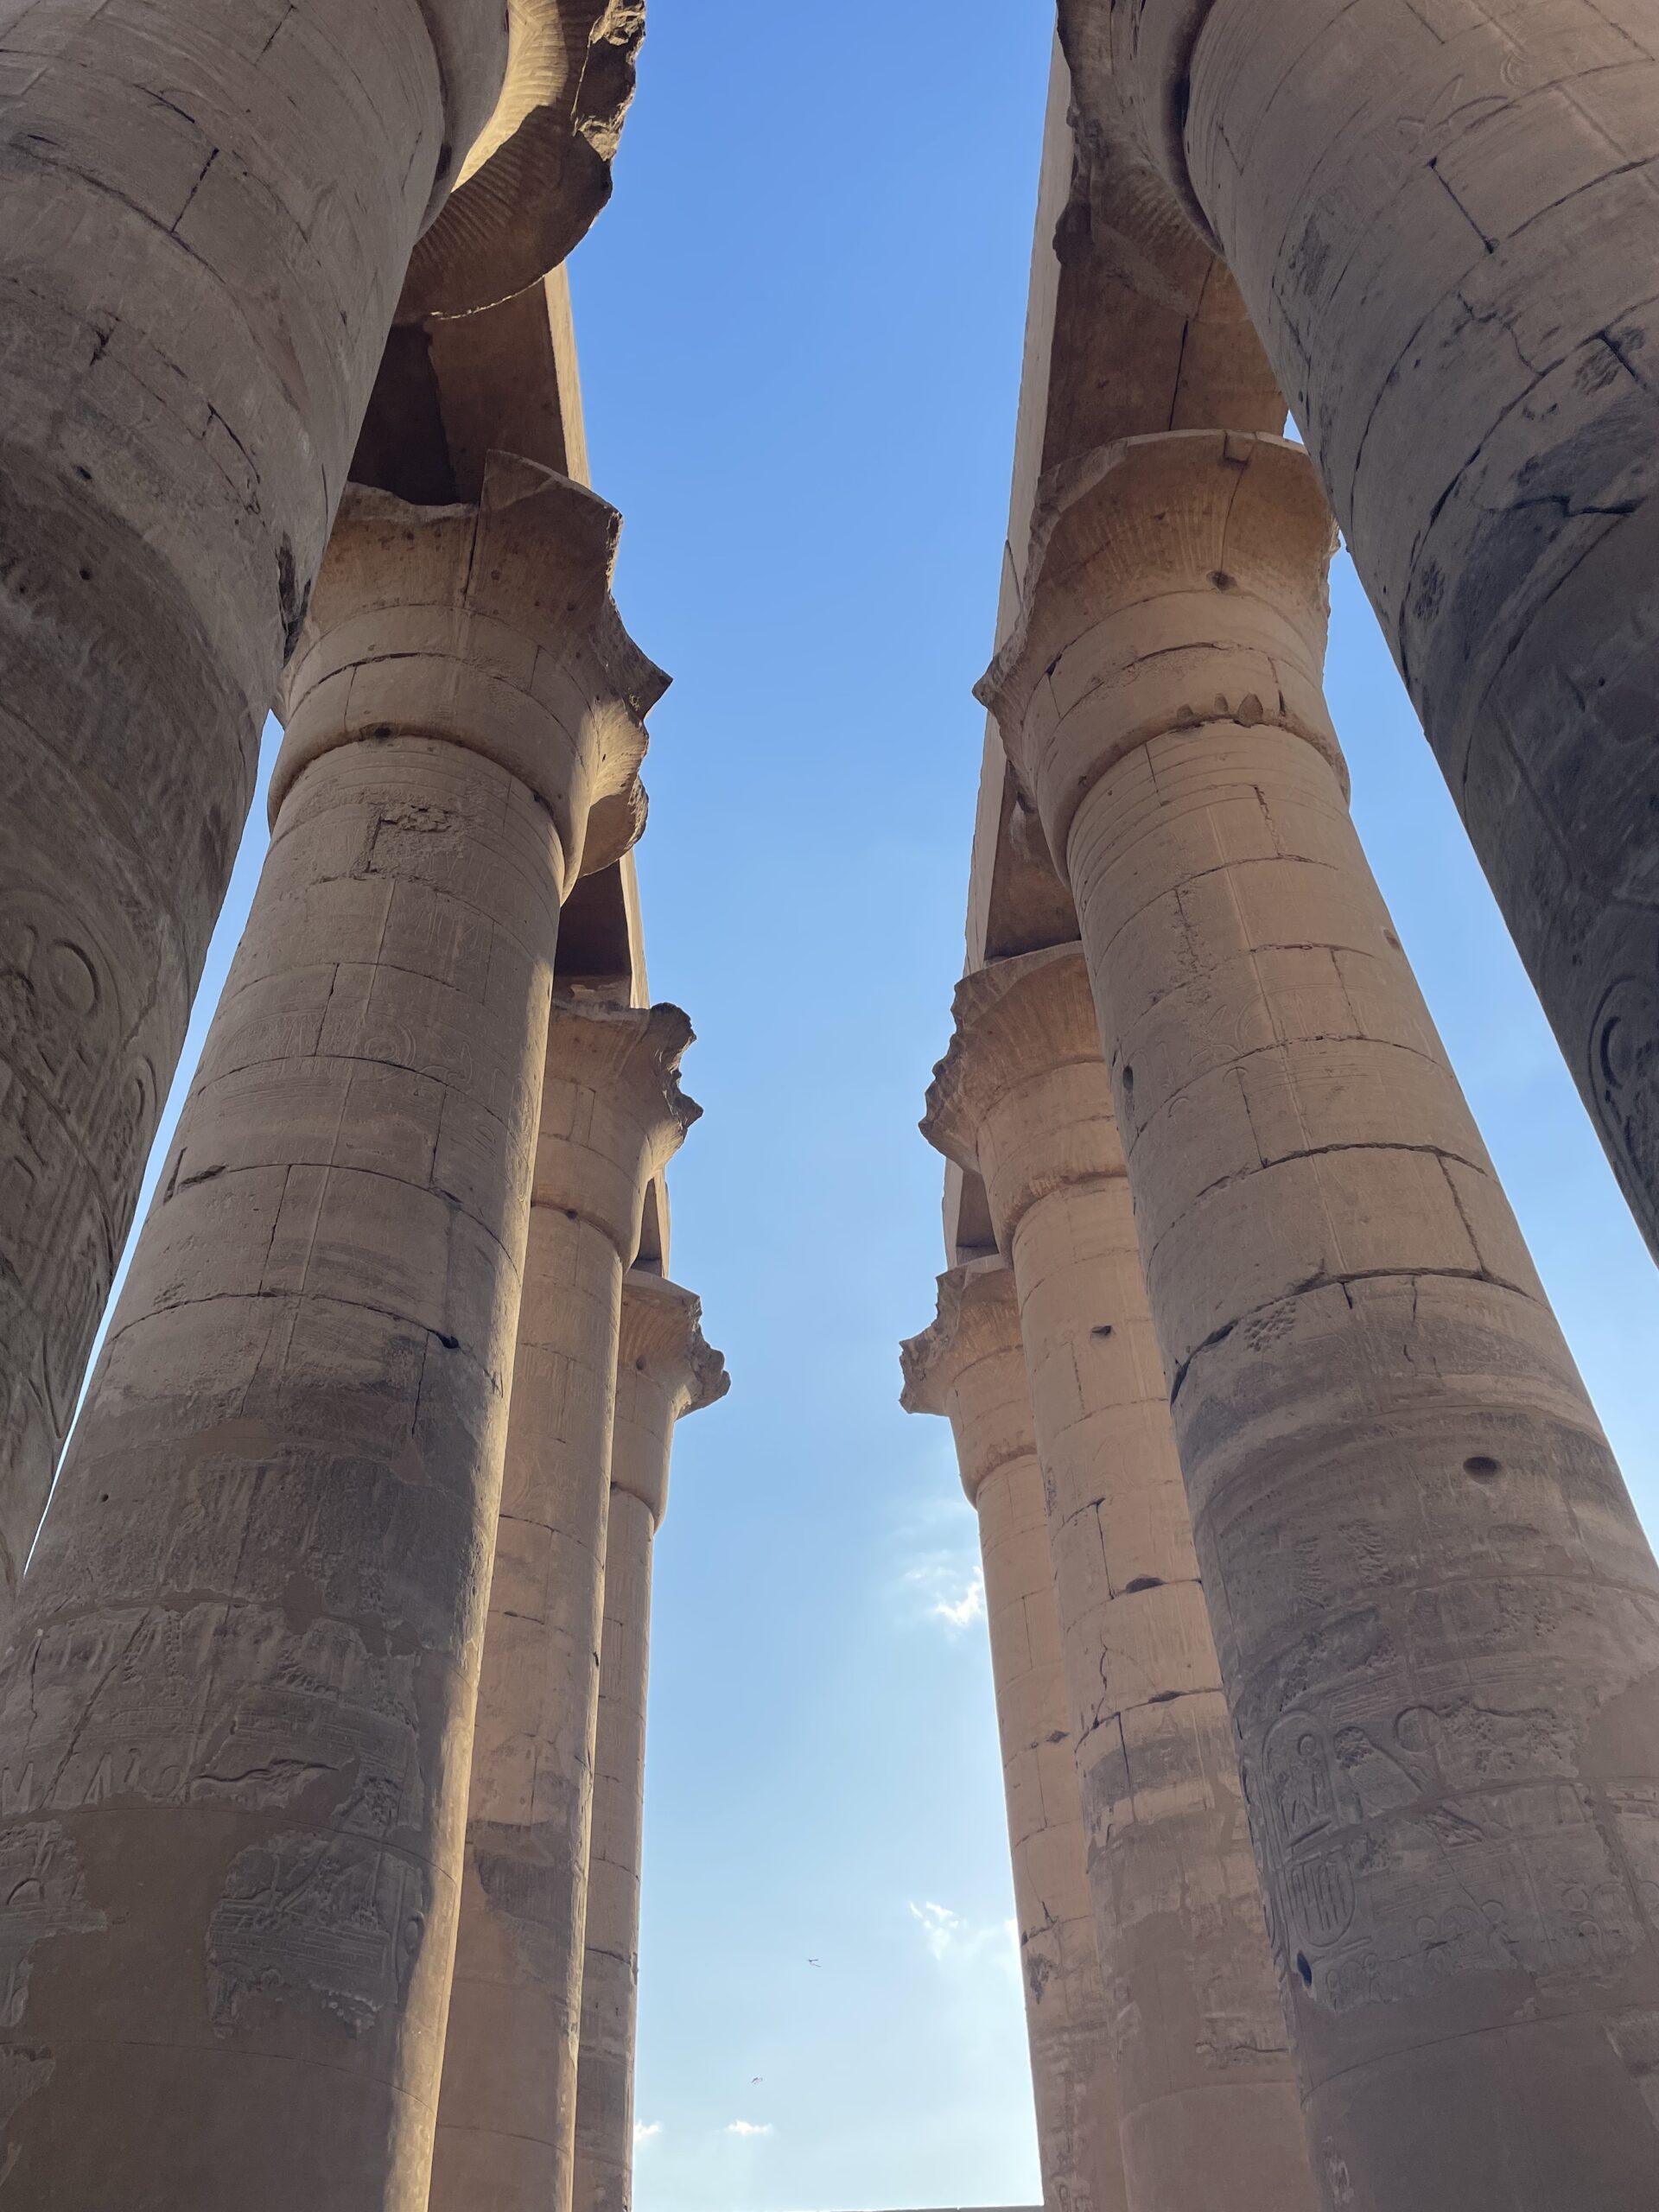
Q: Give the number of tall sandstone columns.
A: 8